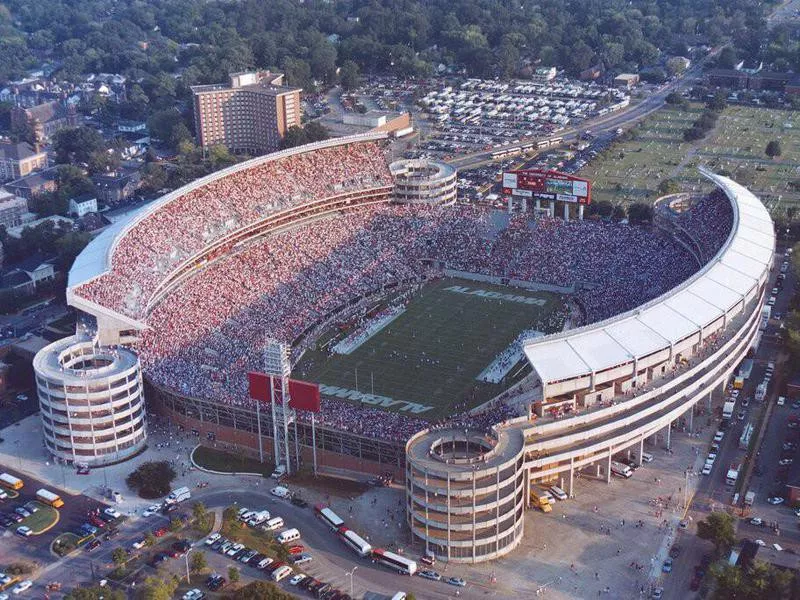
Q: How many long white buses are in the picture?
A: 3